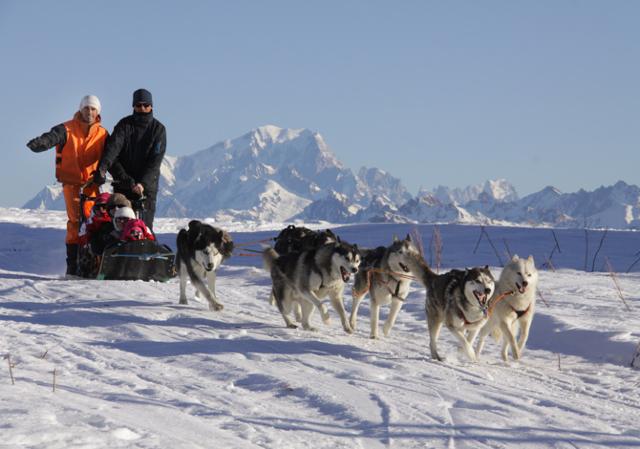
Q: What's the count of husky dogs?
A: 6